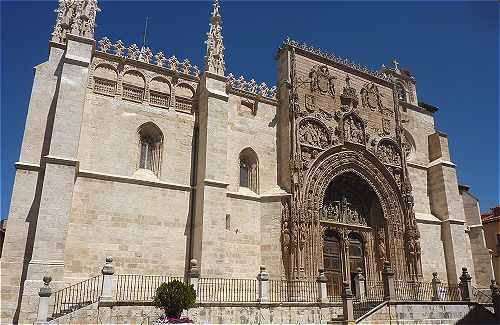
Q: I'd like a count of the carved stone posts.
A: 11